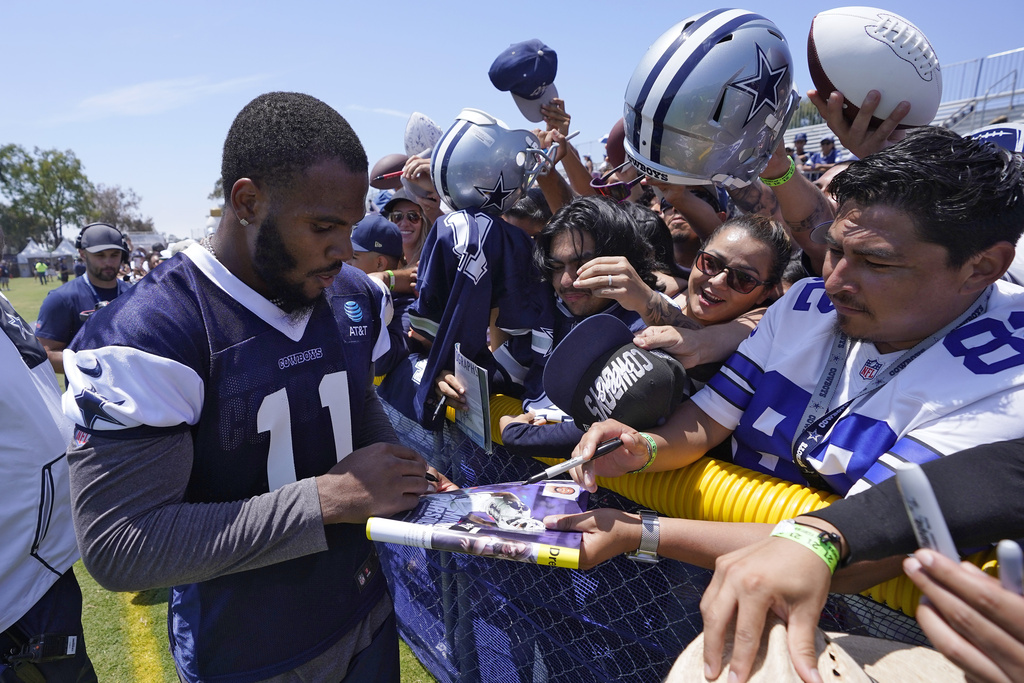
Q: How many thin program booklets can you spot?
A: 2